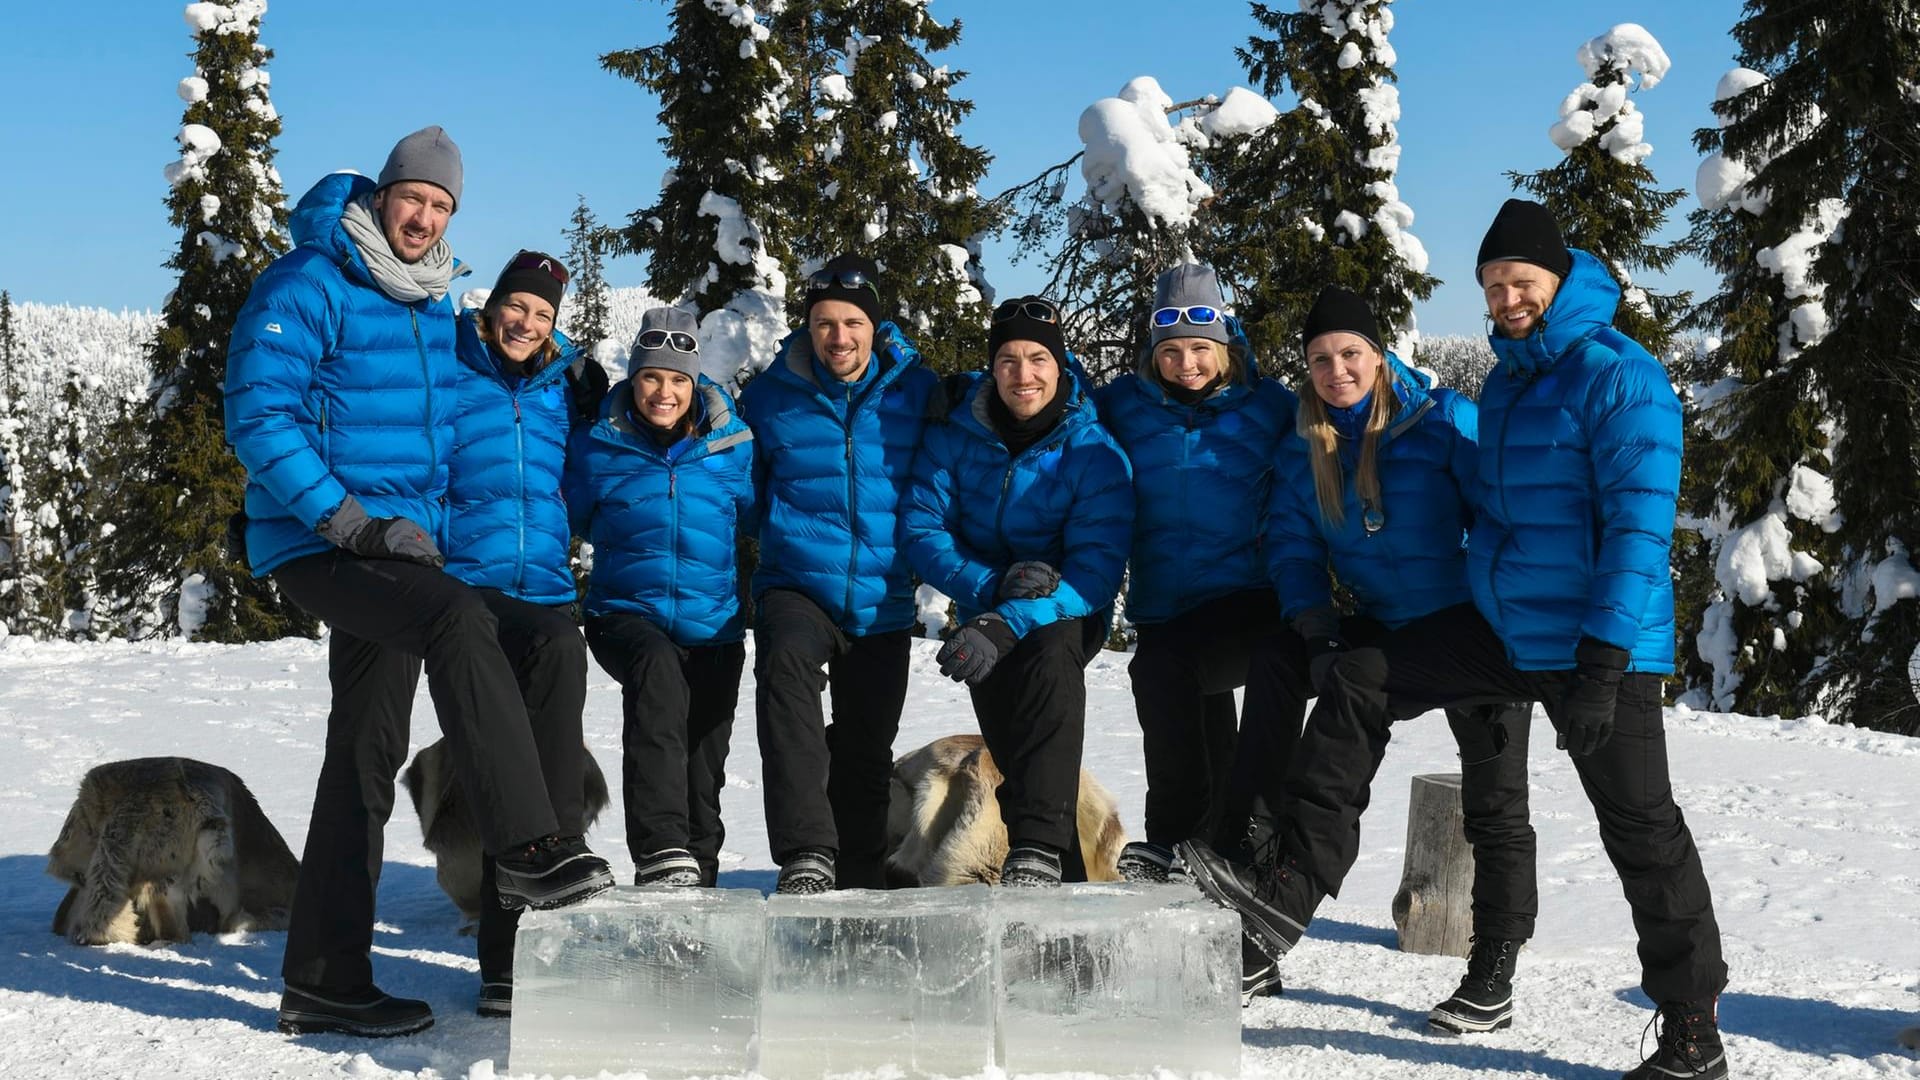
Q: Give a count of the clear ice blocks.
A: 3